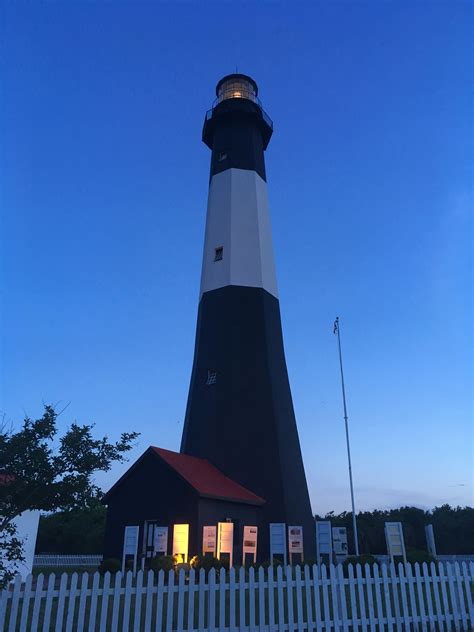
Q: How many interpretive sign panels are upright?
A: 12